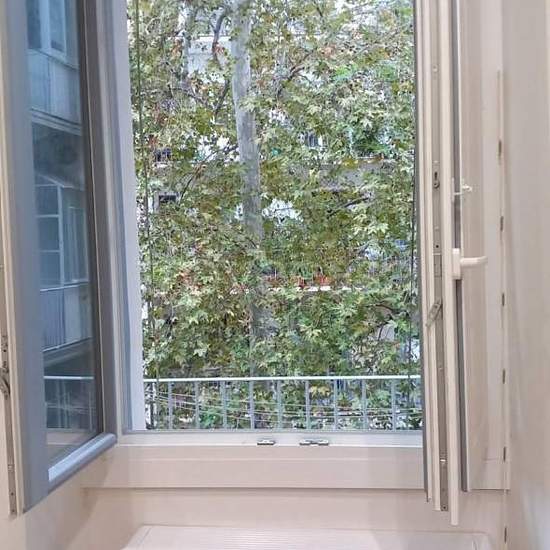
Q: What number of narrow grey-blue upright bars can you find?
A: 9